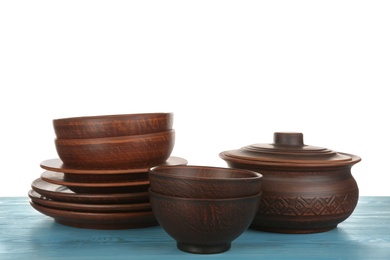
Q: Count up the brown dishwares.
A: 10